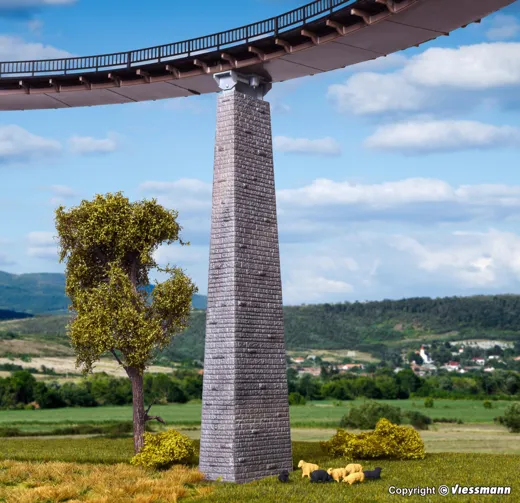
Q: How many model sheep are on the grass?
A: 7